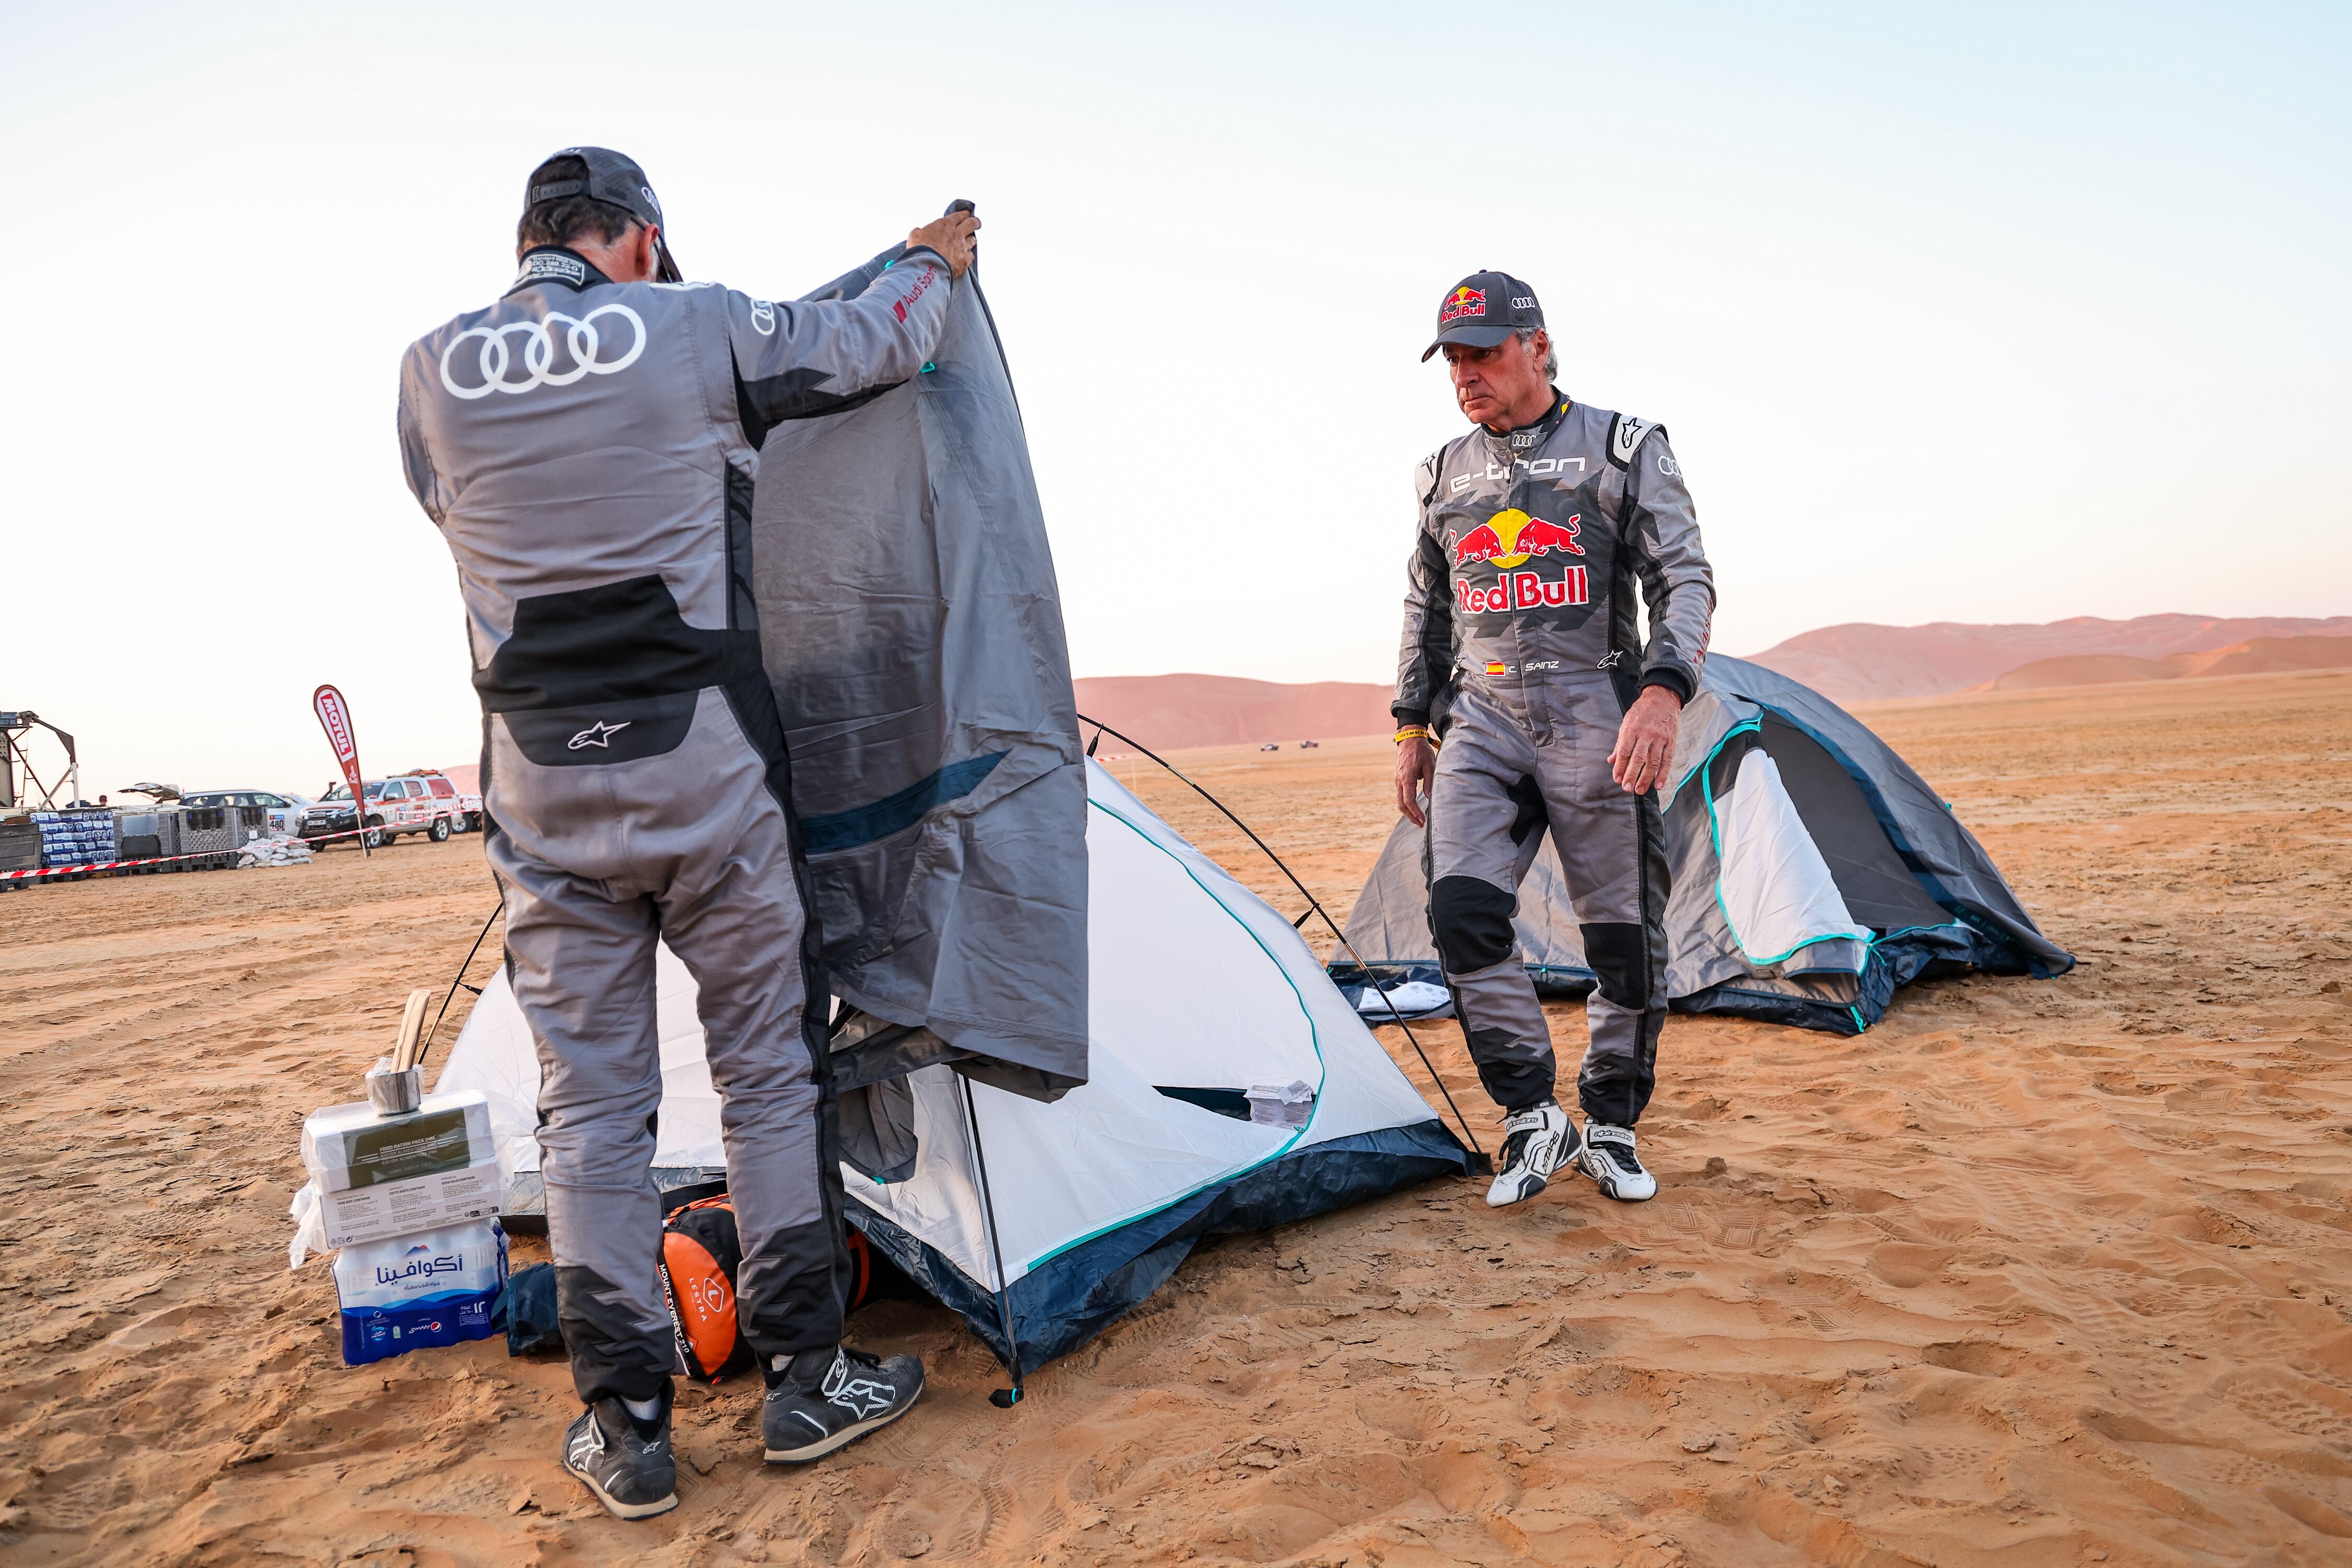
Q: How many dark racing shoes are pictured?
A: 2